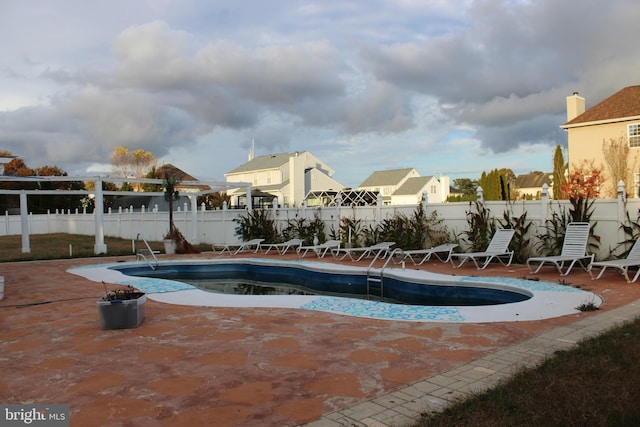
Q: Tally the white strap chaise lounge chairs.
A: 8